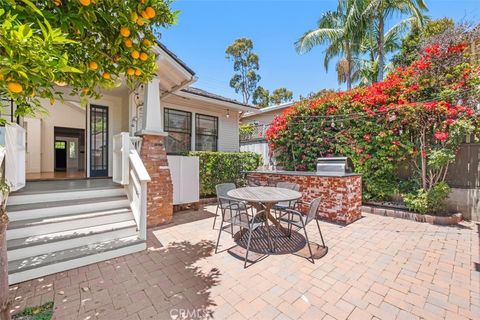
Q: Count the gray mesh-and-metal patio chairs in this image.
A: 4